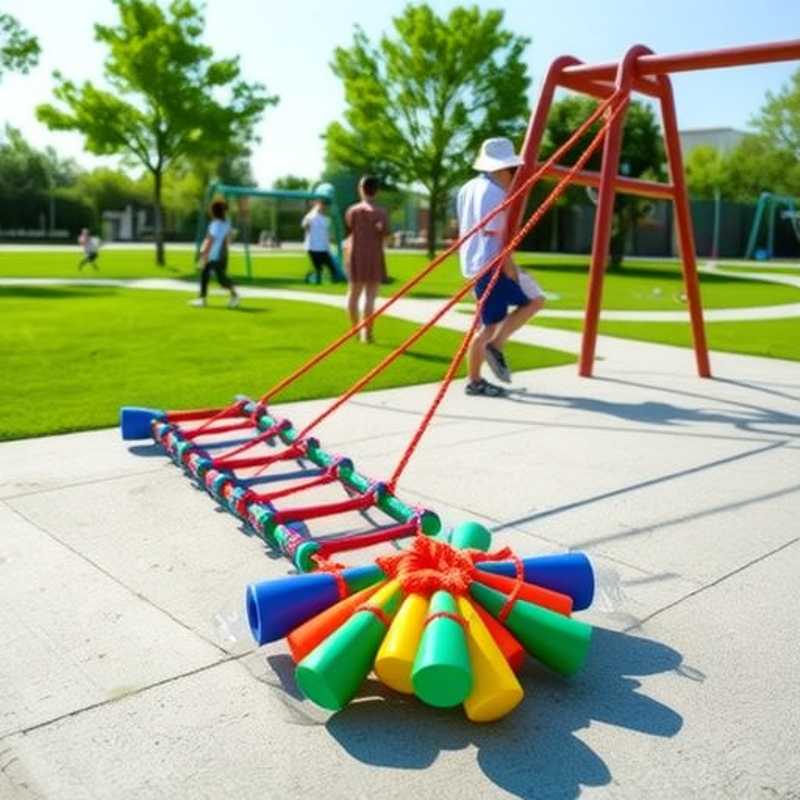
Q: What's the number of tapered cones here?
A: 11